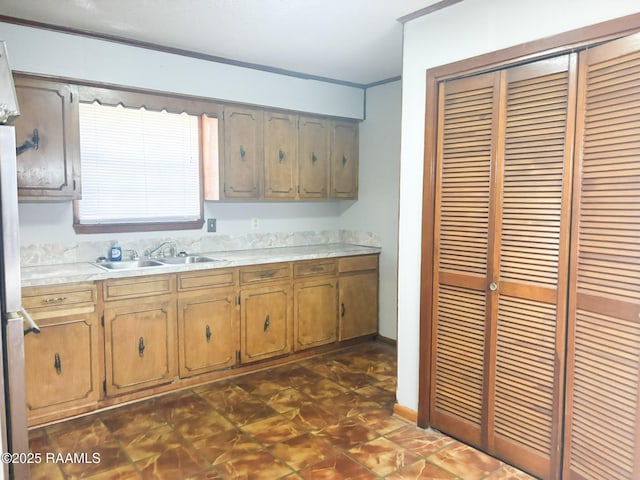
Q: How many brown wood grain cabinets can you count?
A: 11